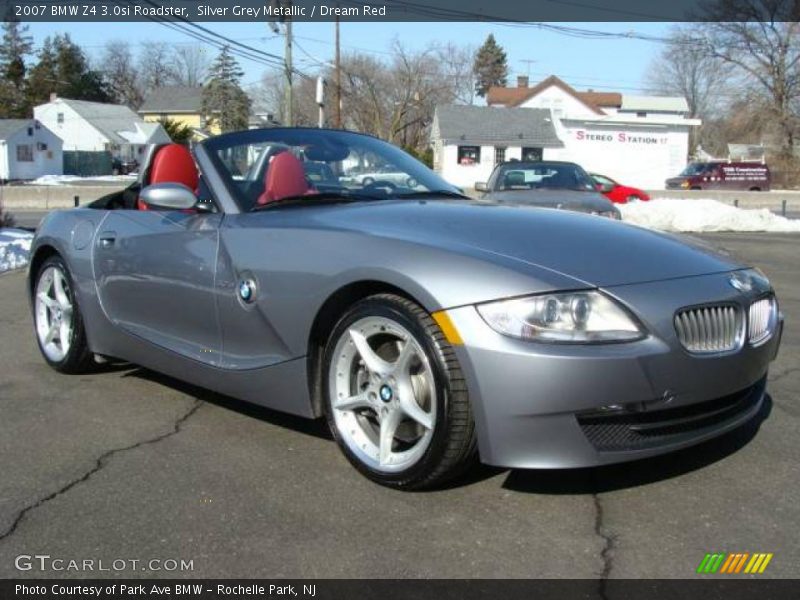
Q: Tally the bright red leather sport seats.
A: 2